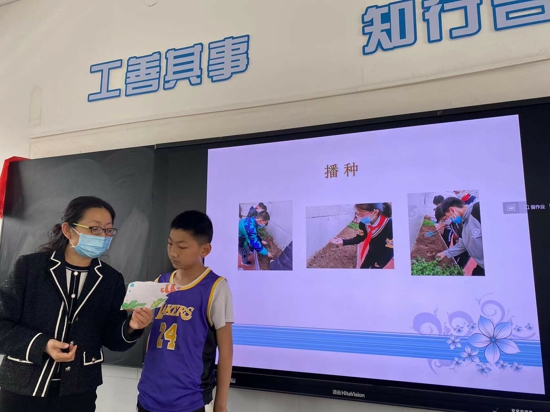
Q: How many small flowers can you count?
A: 10